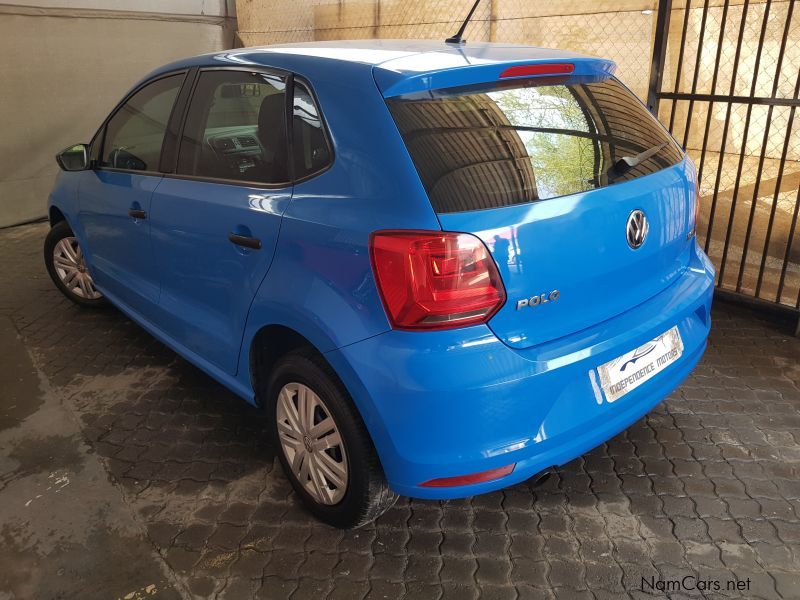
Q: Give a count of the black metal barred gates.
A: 1